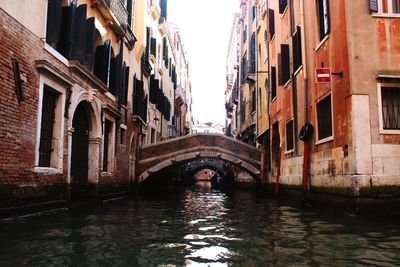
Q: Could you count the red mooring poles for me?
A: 3